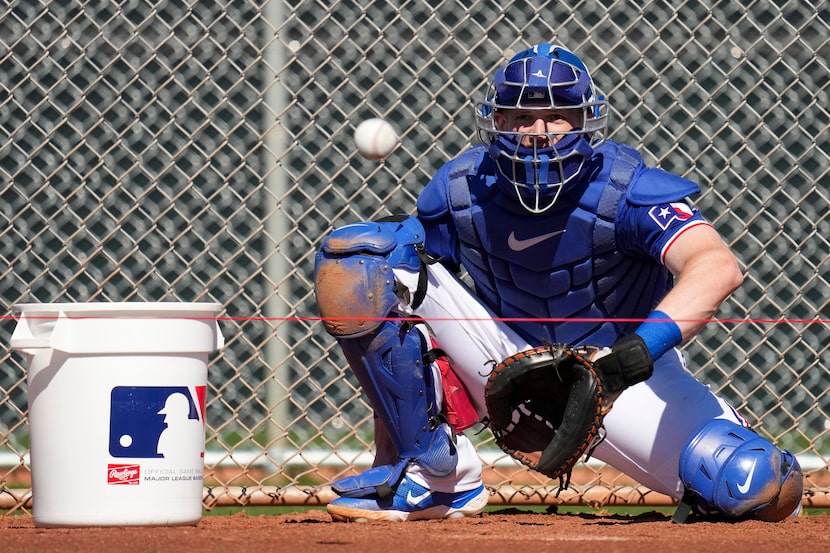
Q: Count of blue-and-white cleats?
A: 1